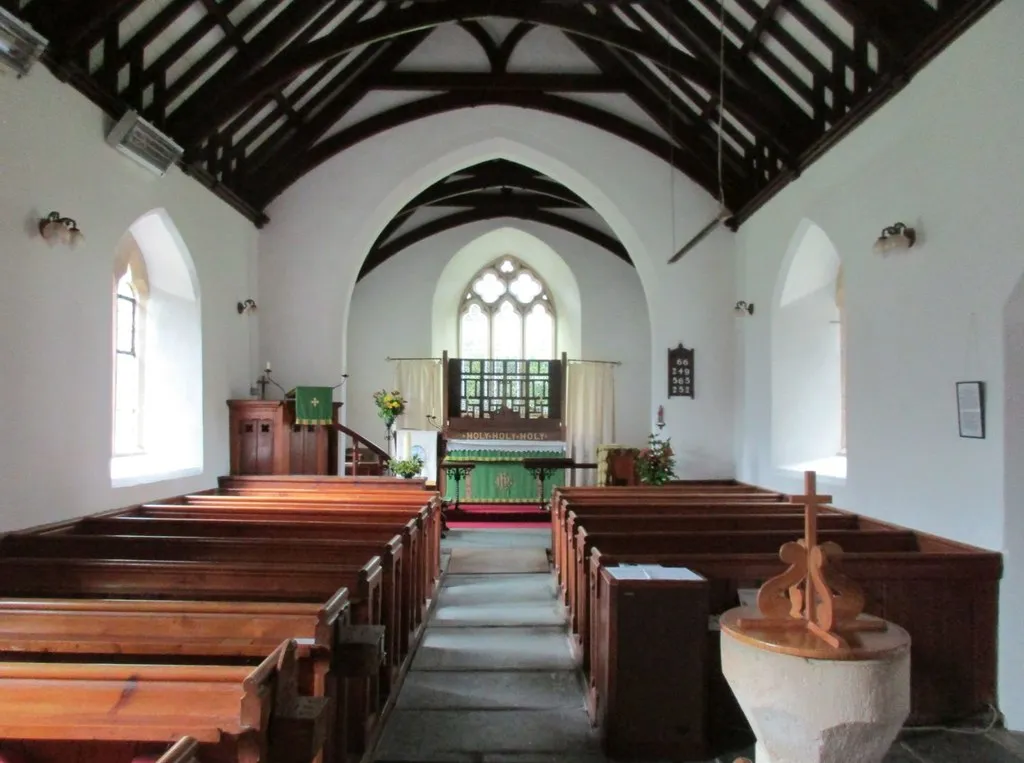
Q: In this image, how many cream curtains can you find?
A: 2